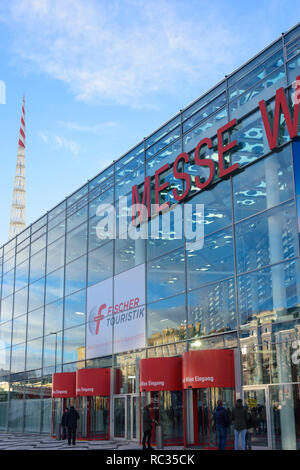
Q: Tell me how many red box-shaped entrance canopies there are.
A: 4